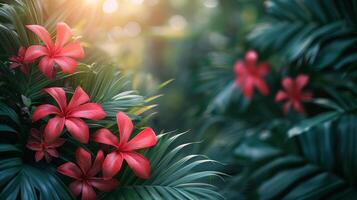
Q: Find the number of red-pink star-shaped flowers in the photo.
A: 8